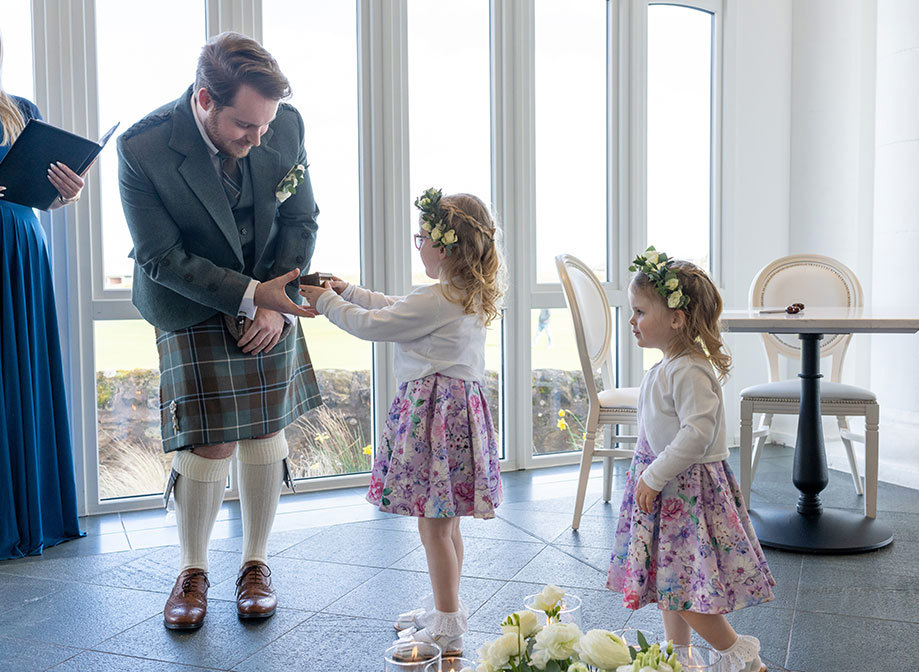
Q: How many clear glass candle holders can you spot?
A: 5